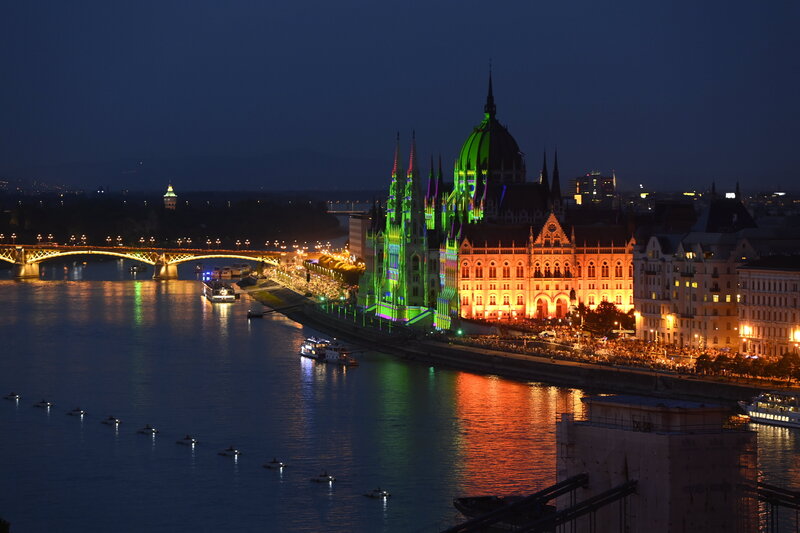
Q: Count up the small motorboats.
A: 10